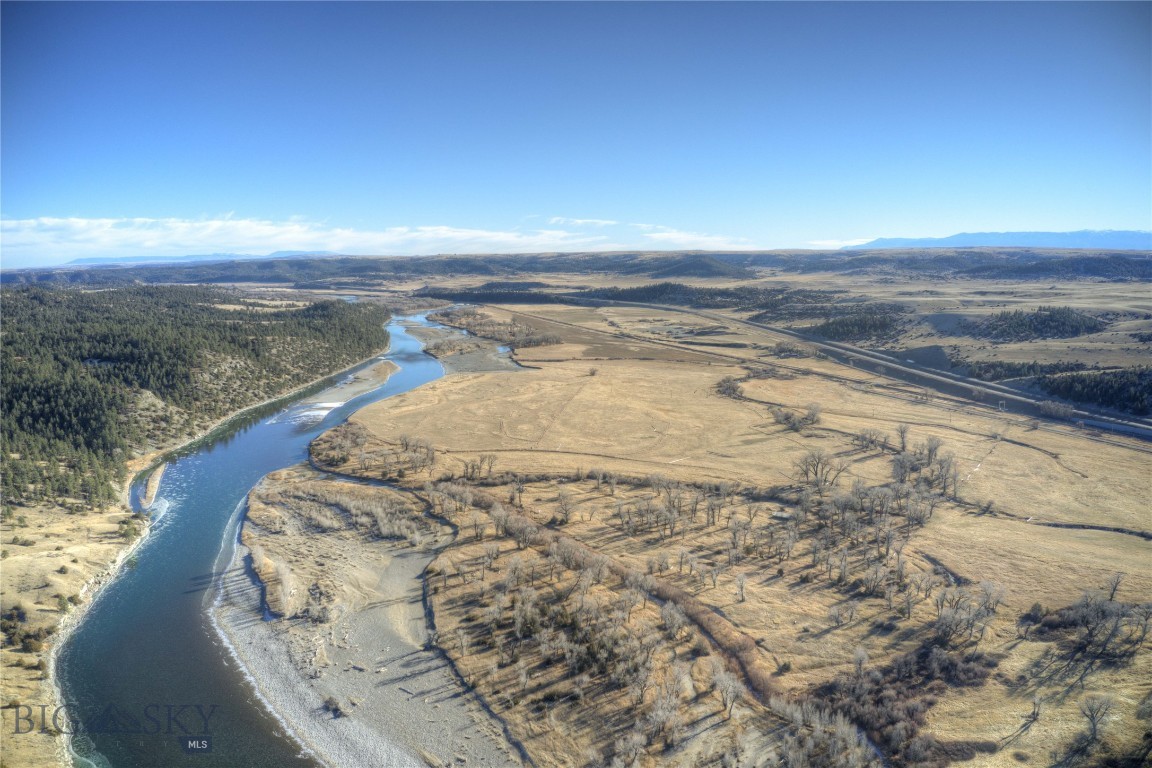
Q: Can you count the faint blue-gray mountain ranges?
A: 2